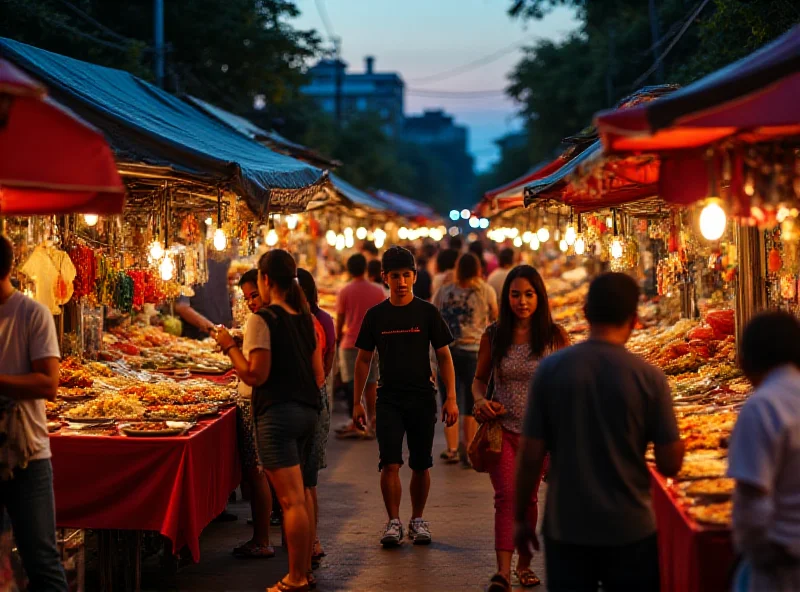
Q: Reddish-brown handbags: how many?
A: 1